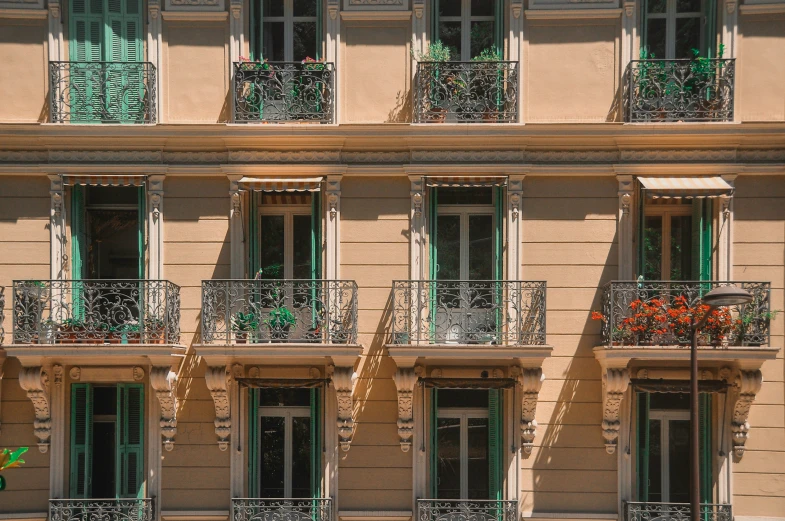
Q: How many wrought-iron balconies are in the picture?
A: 12